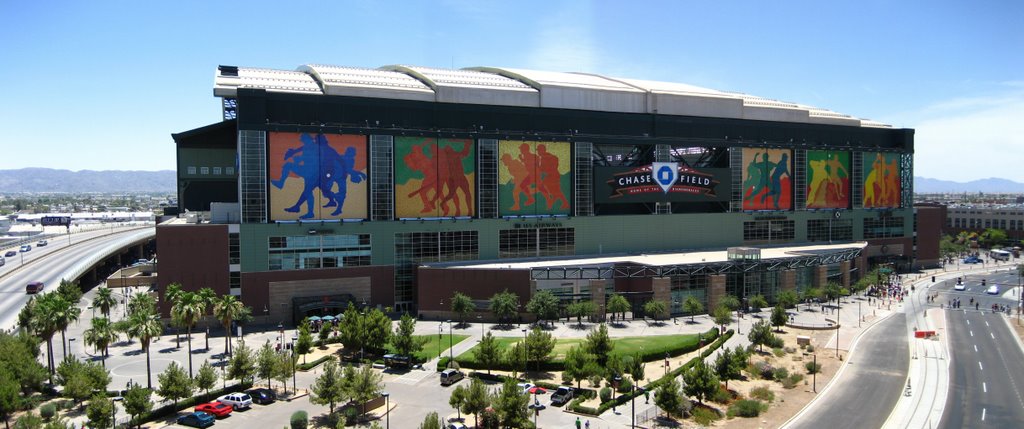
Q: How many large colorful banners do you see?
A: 6